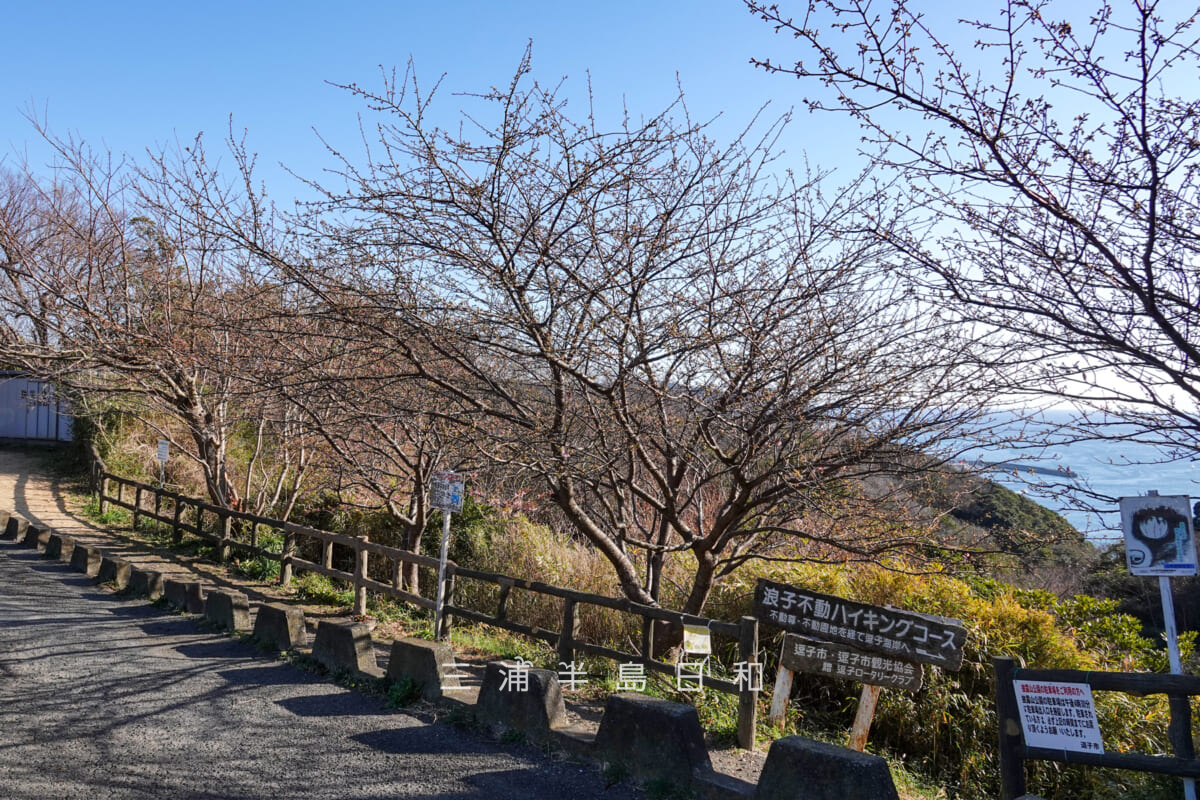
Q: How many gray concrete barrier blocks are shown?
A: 15